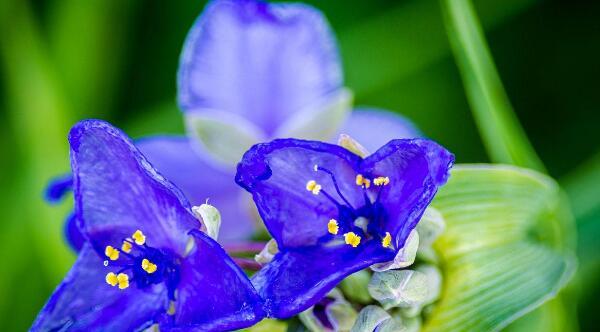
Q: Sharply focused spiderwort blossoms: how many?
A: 2